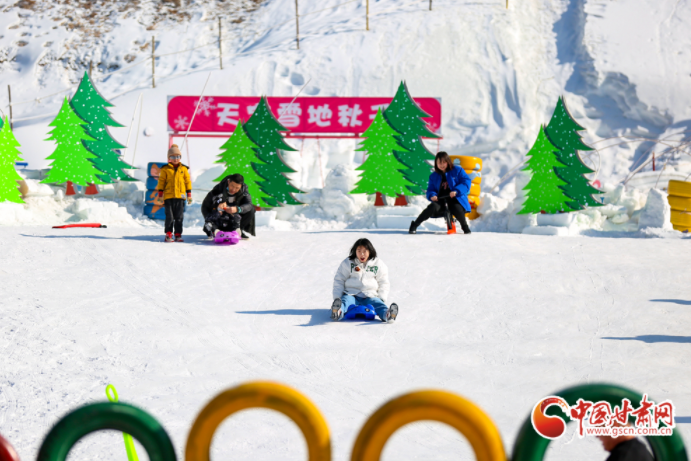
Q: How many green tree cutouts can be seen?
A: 9